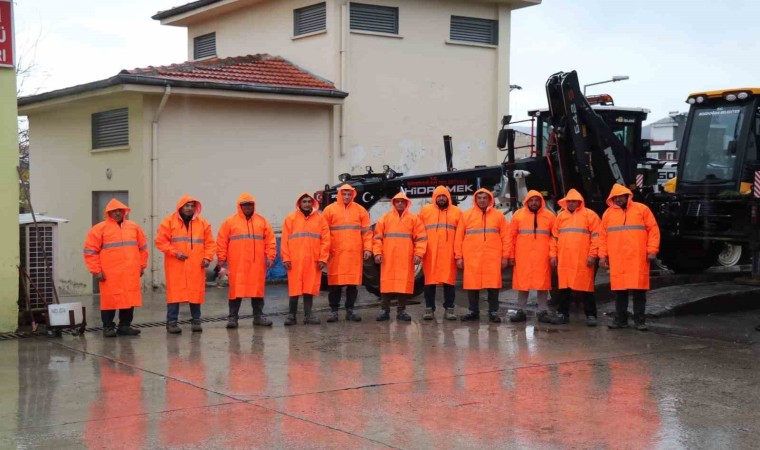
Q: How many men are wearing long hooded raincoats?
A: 11